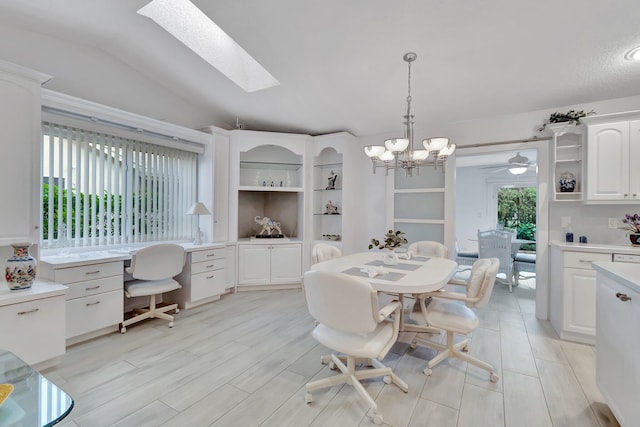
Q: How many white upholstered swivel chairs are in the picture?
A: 5